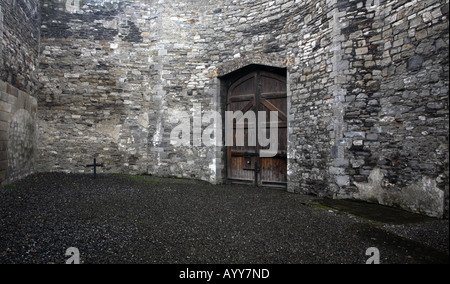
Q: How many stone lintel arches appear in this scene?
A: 1